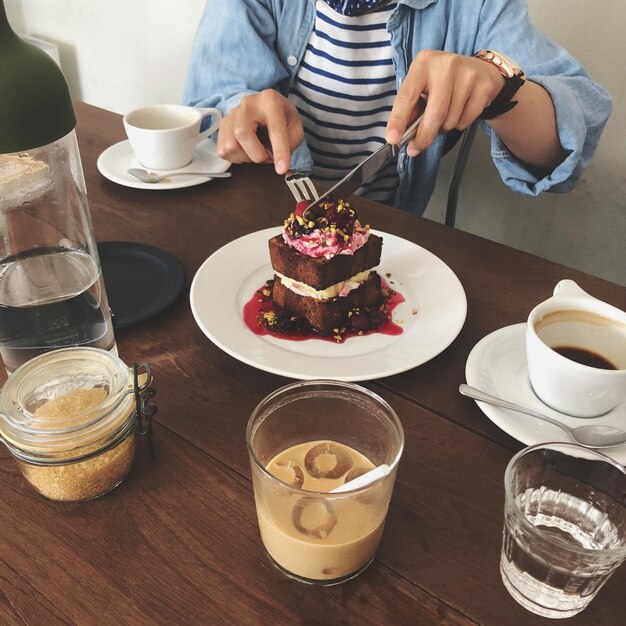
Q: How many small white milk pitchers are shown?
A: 0